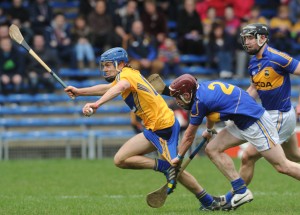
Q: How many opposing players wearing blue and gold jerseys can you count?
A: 2